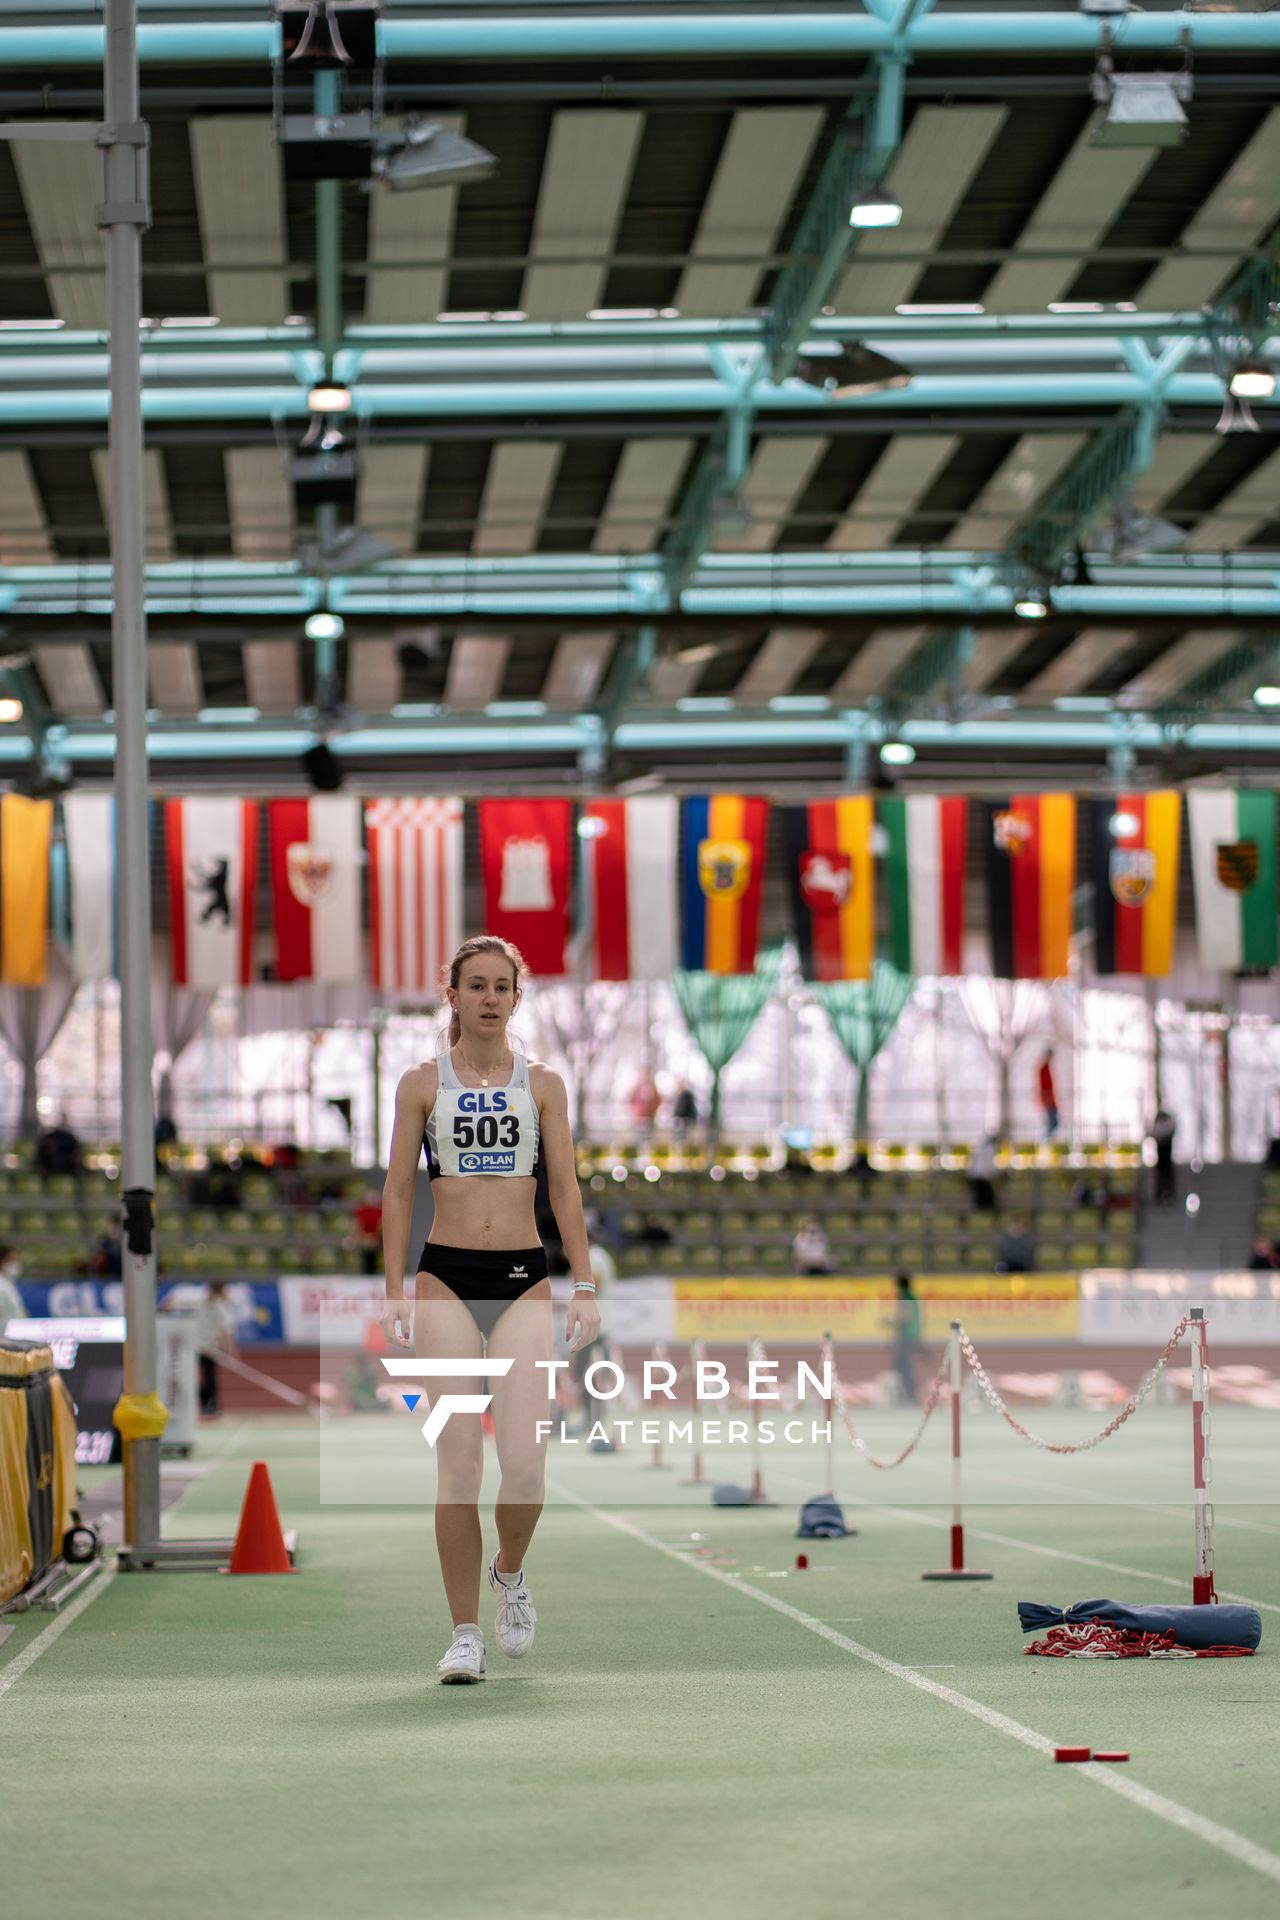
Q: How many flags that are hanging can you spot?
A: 13